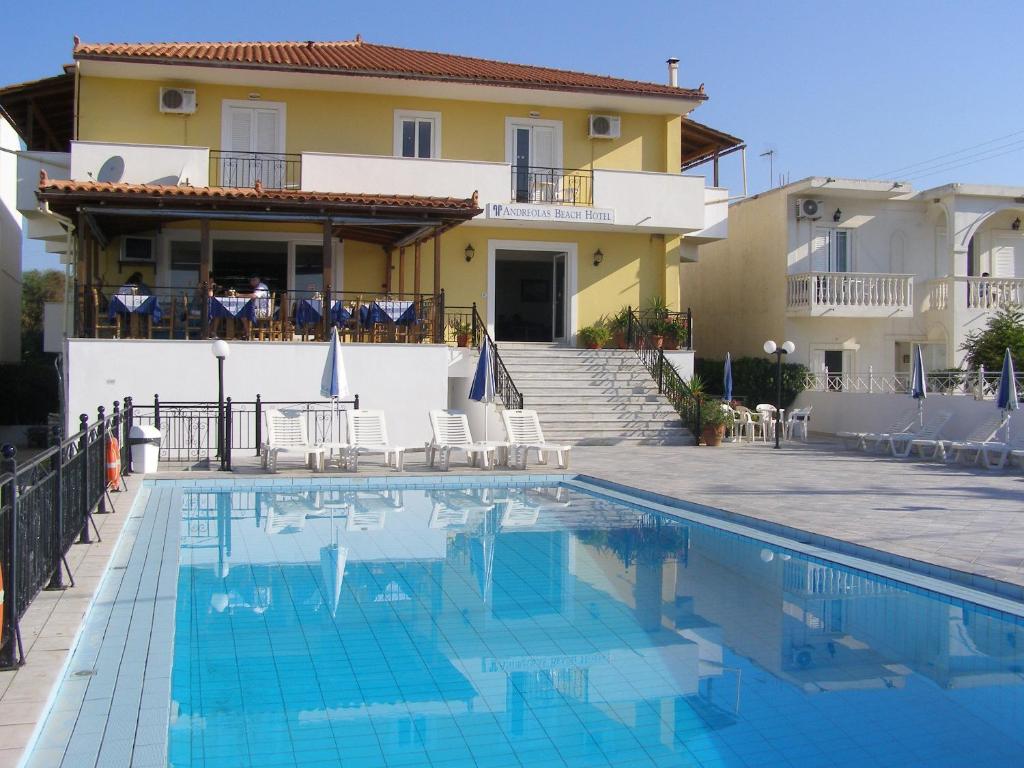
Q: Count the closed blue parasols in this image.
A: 5